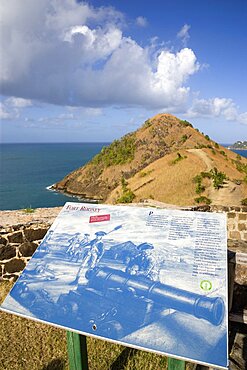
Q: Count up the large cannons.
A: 1